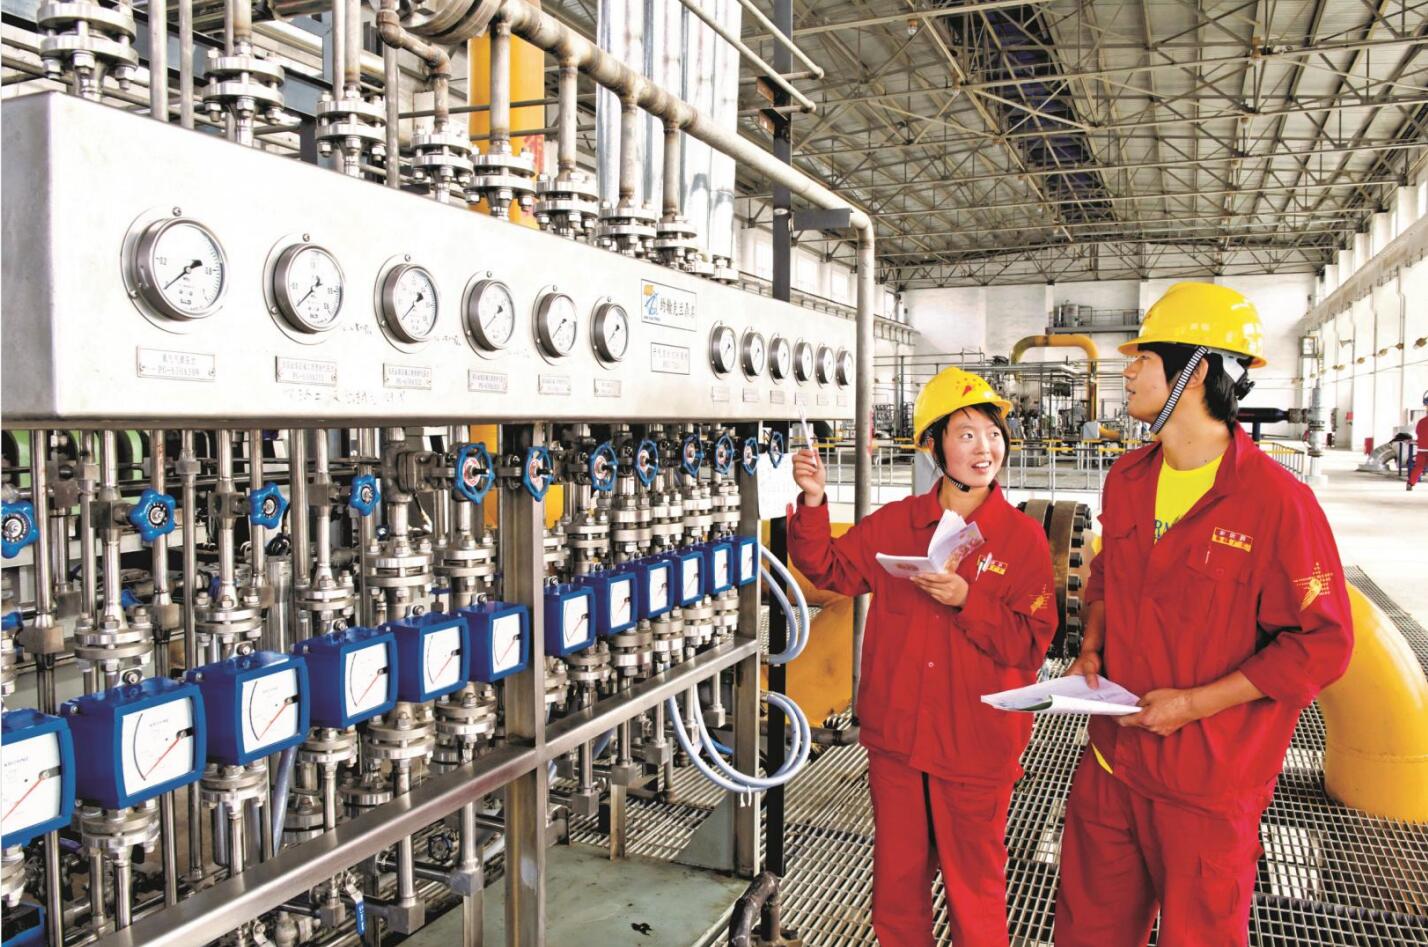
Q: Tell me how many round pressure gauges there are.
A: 12